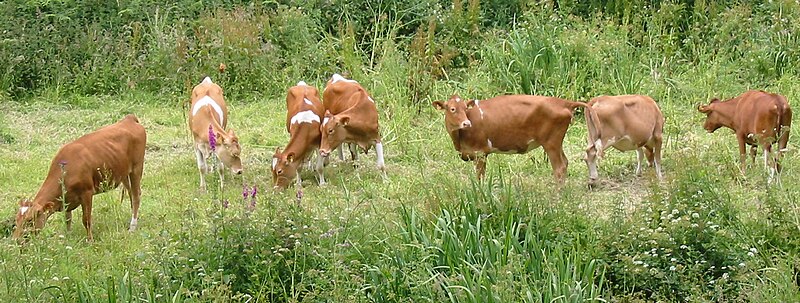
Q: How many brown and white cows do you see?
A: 7